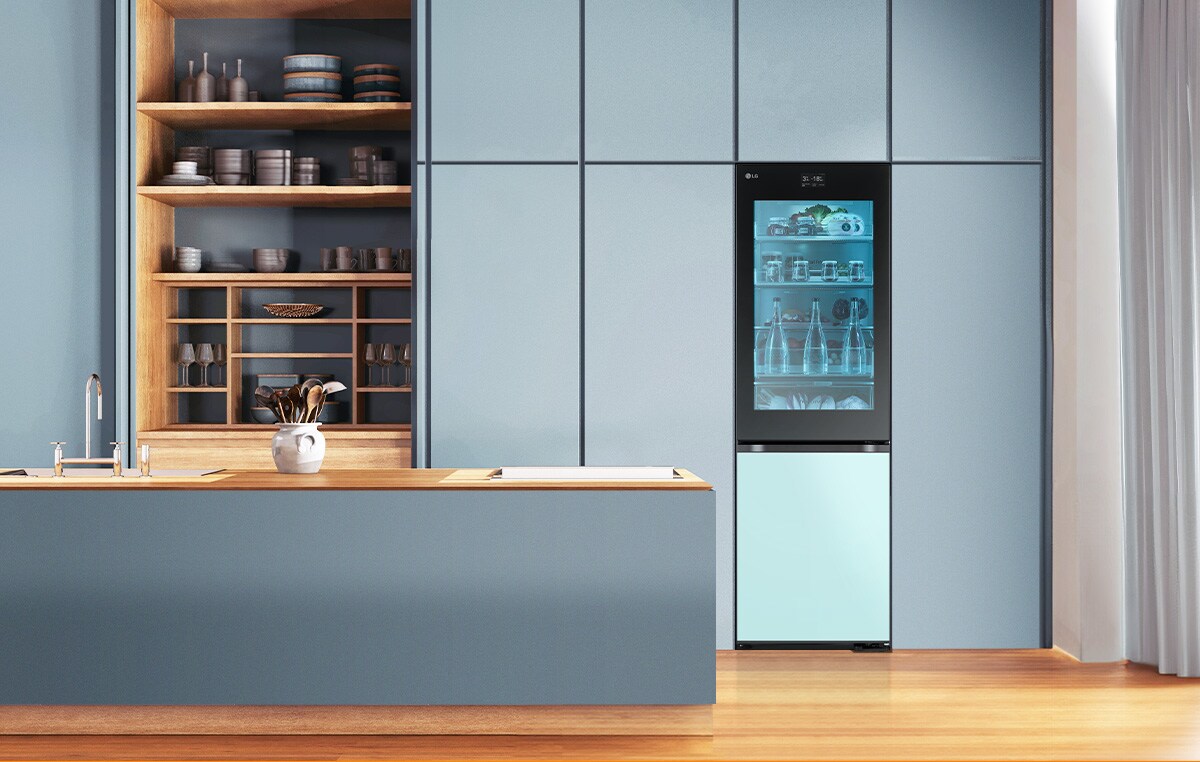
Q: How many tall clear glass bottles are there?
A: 3